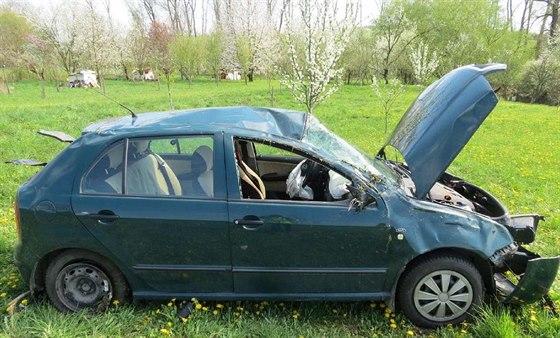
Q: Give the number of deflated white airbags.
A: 2